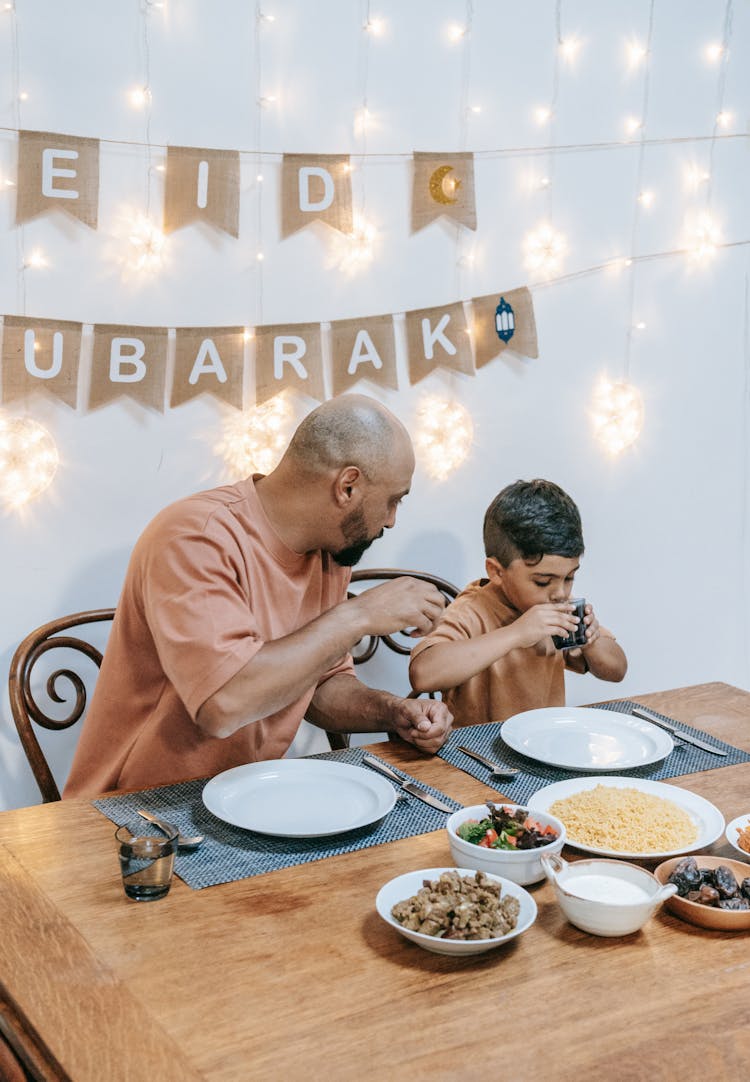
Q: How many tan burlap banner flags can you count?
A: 11